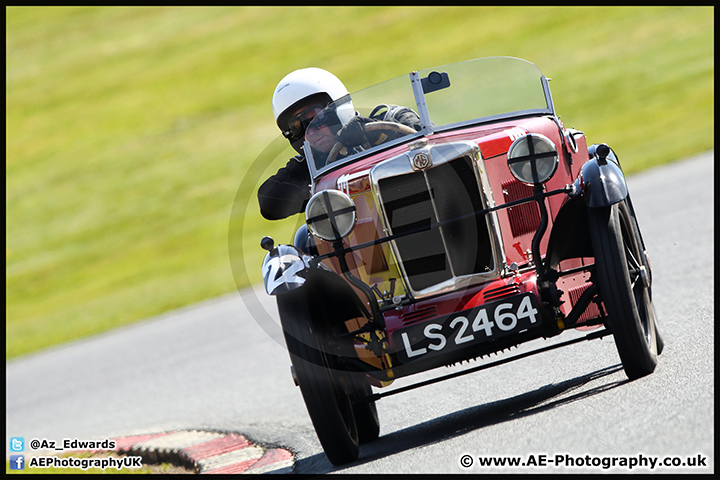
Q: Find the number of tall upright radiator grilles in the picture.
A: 1